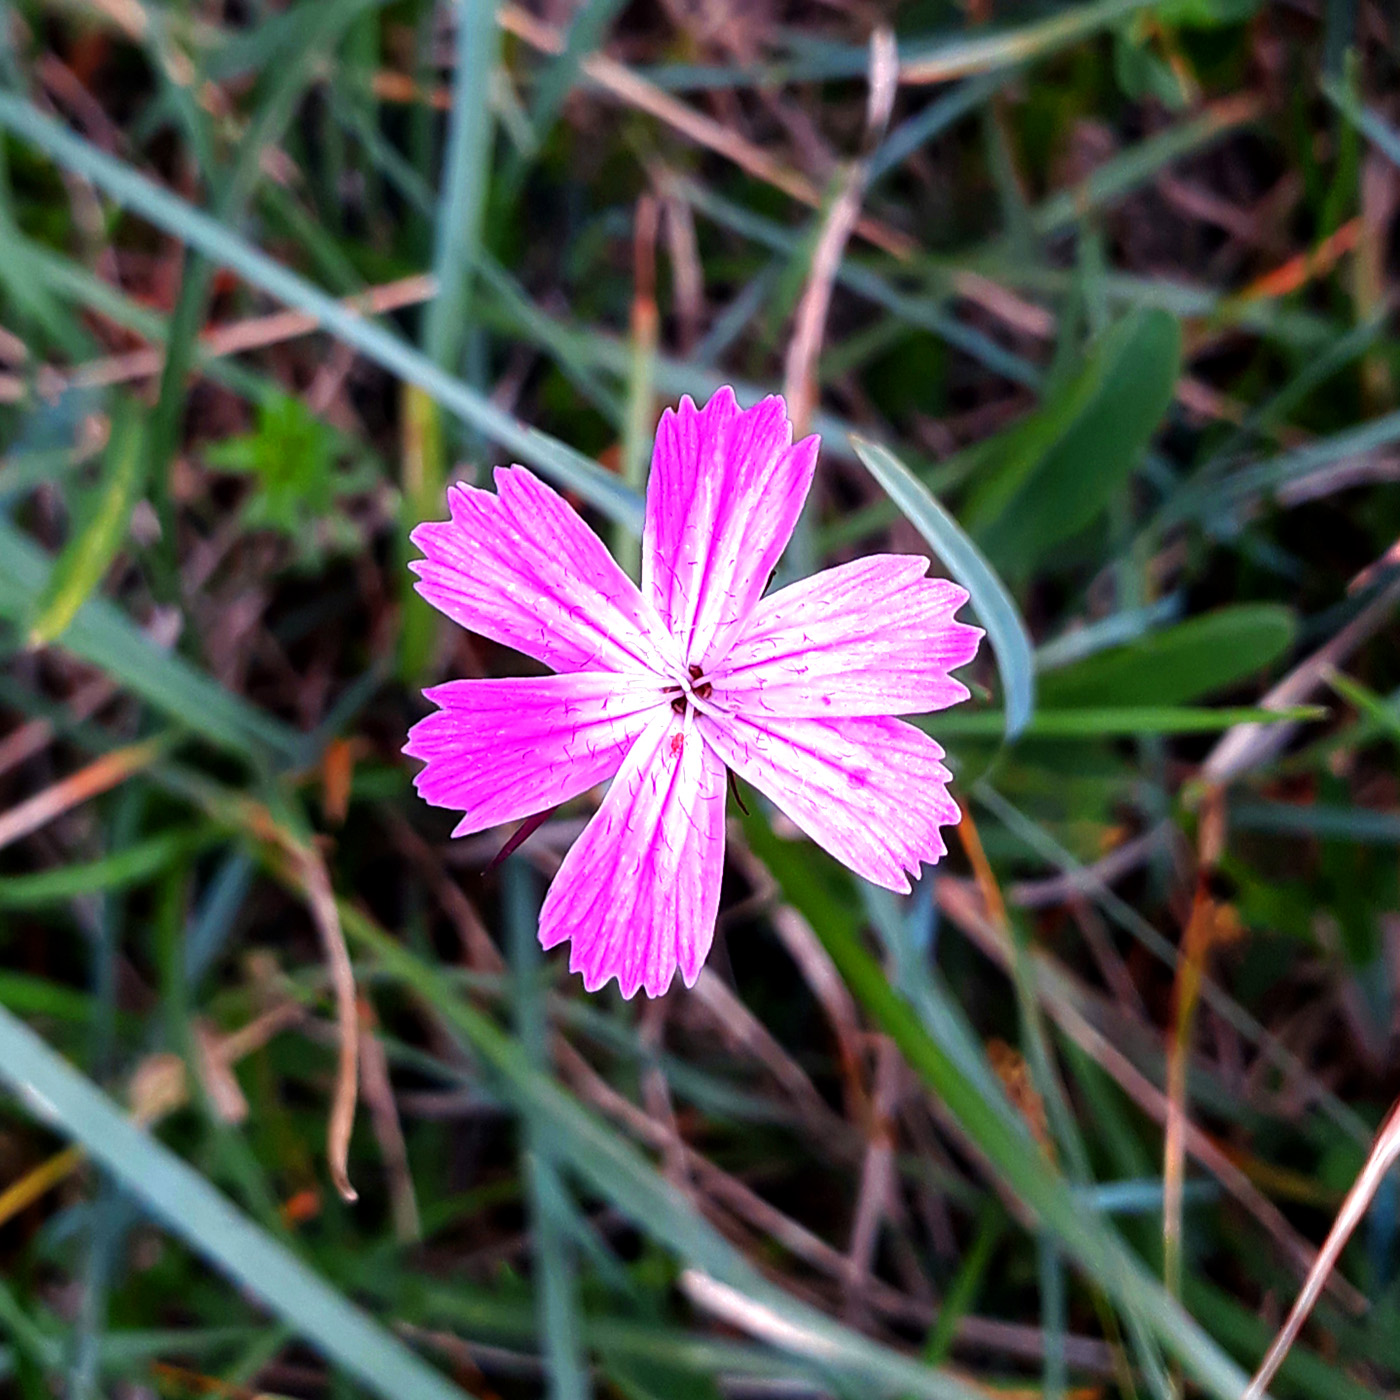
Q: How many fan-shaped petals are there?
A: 6